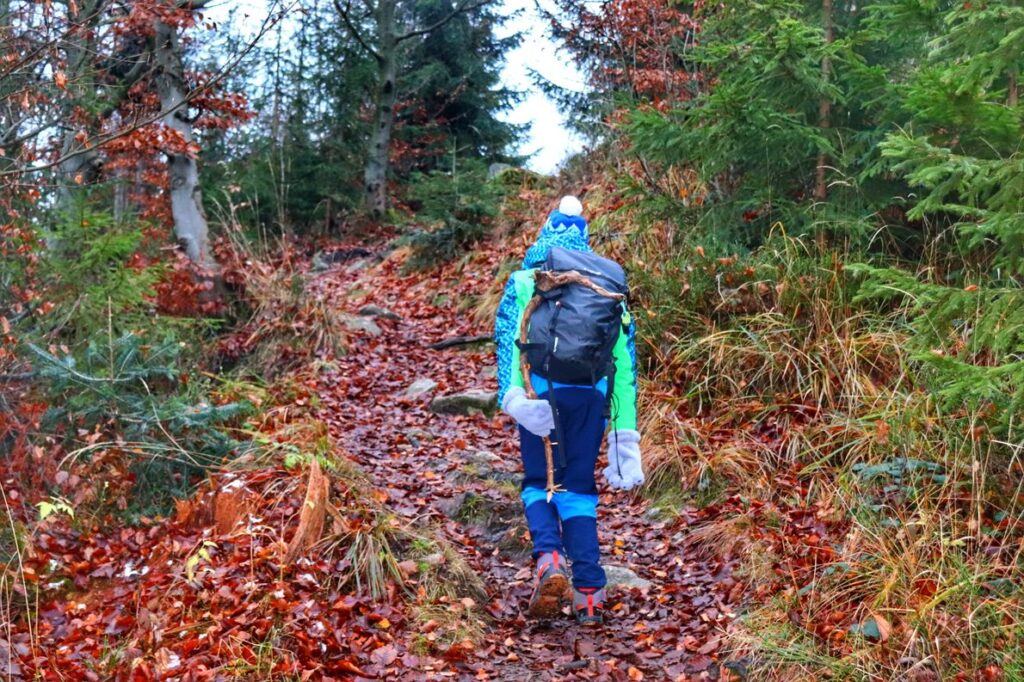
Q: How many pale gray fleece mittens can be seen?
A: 2